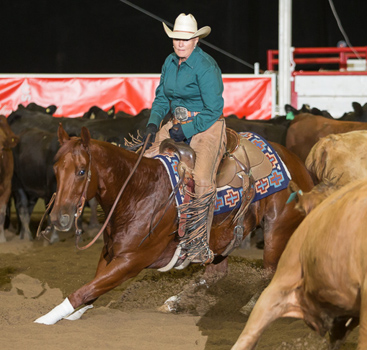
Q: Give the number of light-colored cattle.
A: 2